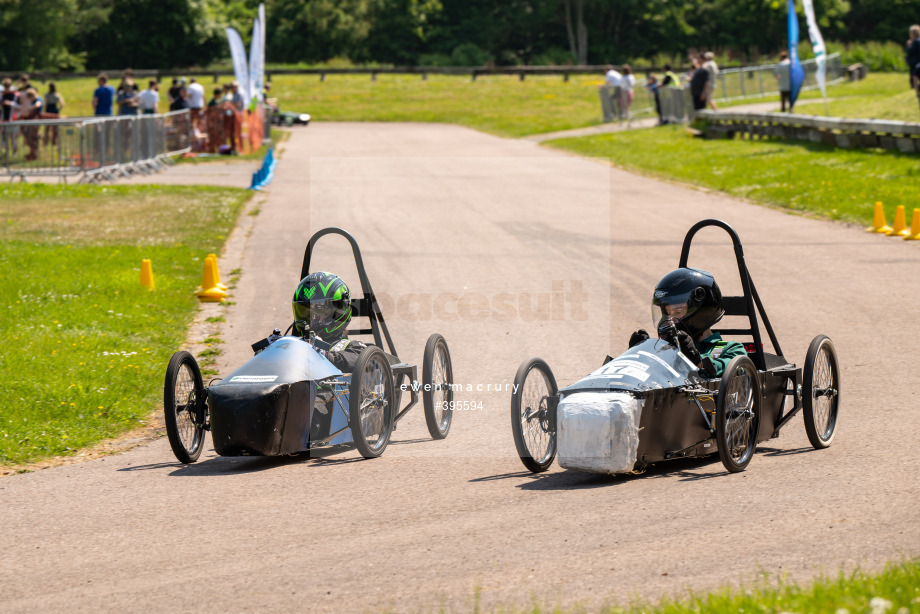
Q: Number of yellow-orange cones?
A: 6